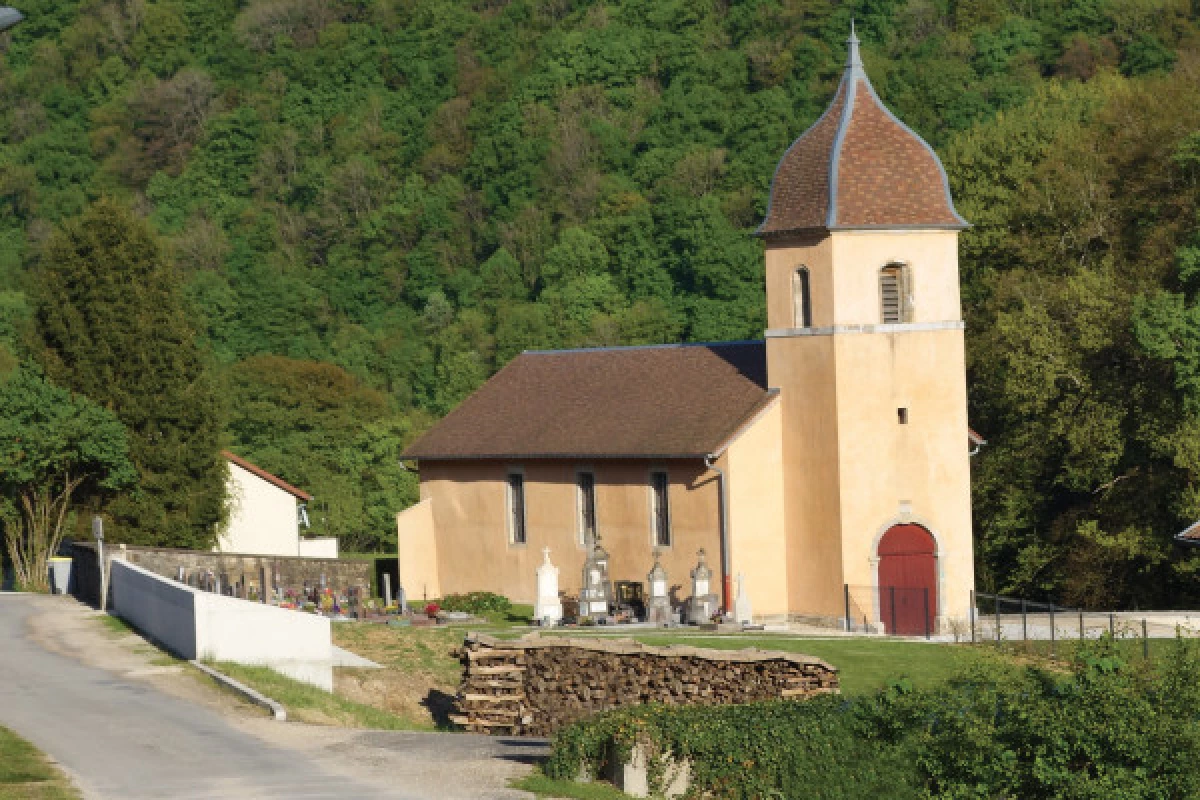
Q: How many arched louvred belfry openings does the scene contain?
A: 2